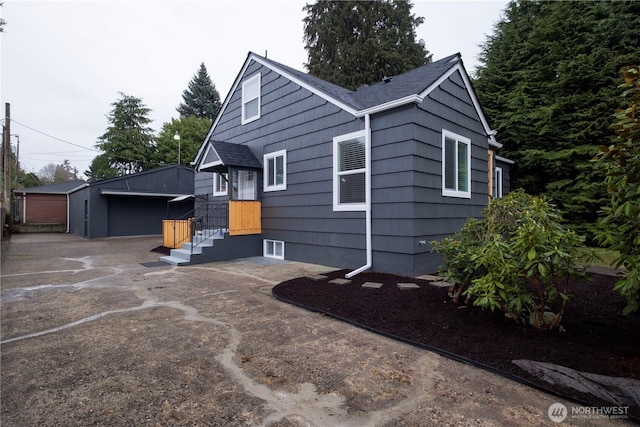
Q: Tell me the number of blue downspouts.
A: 0